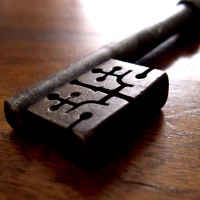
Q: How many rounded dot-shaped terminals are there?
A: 8